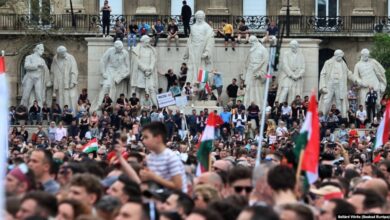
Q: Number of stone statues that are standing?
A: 9